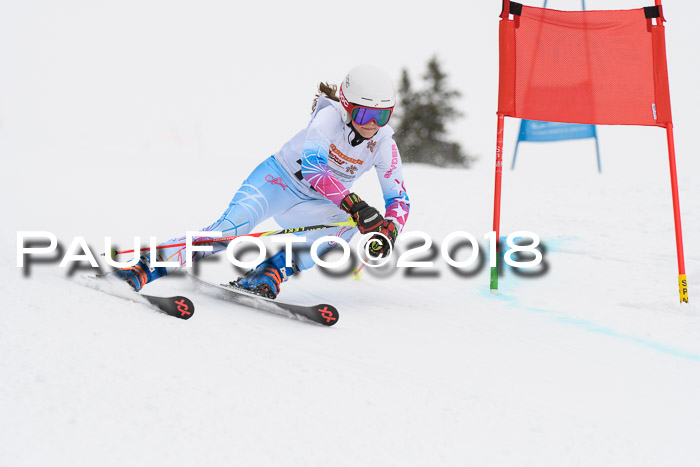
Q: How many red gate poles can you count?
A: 2